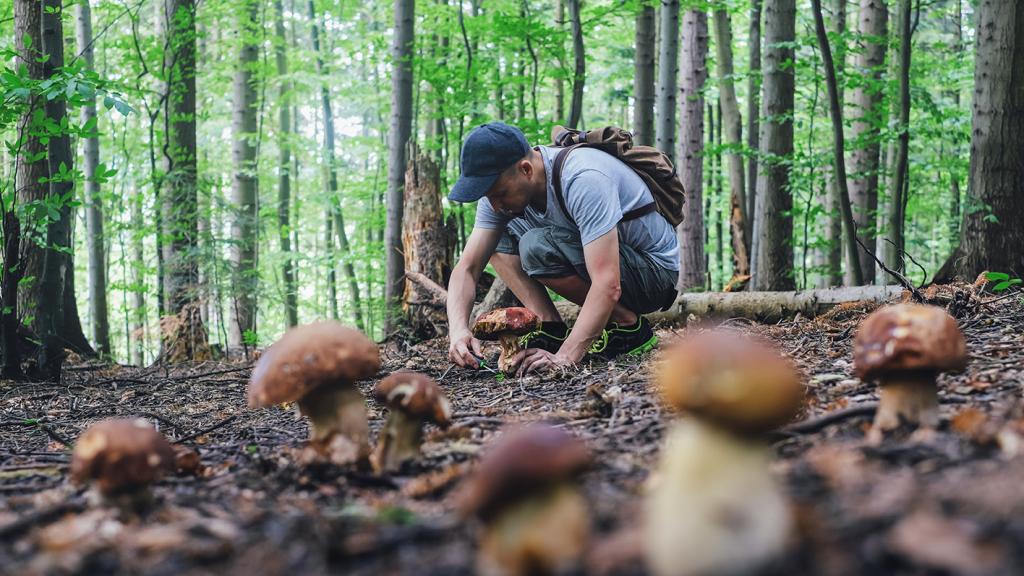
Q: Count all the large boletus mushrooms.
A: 7